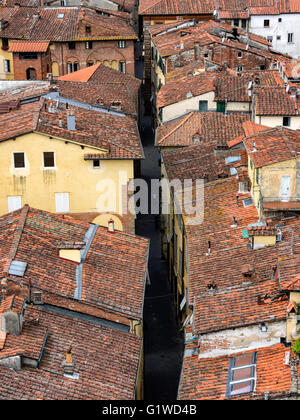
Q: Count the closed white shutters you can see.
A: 2